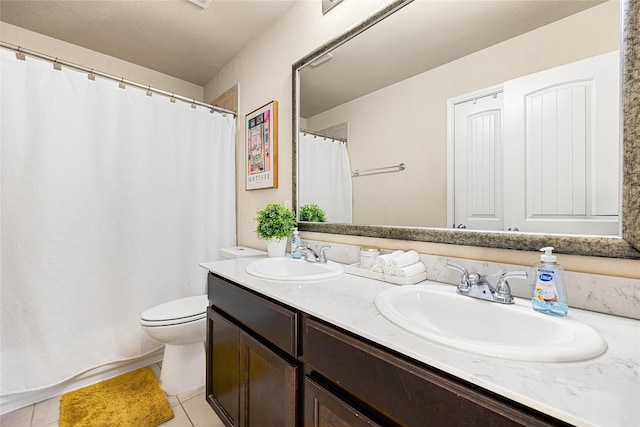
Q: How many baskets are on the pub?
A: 0